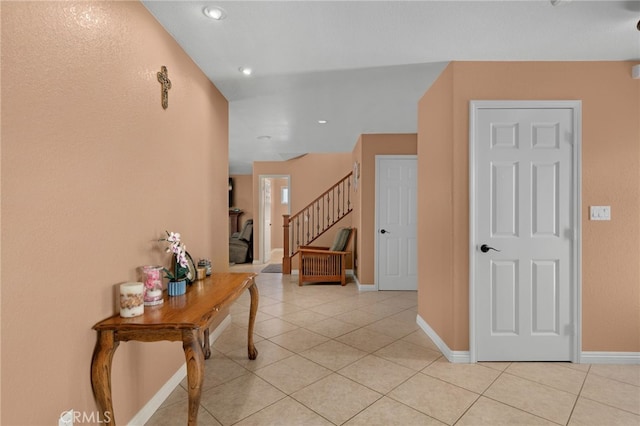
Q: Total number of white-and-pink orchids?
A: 1